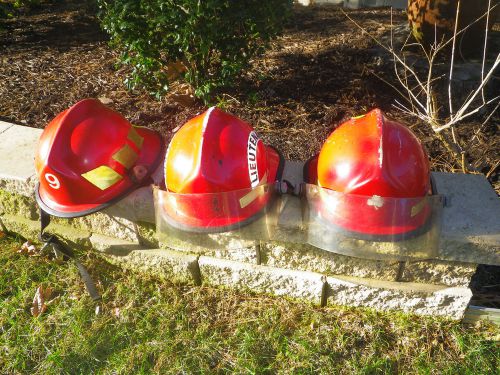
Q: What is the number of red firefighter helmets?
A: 3